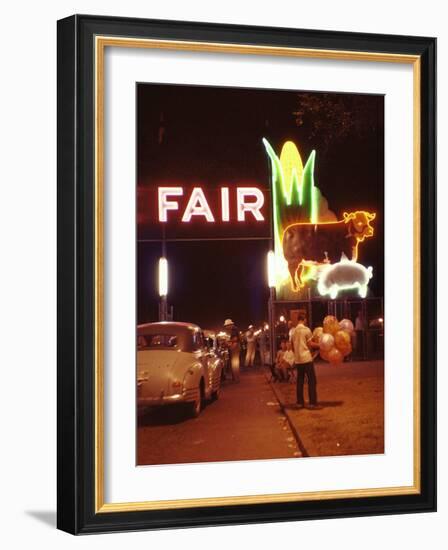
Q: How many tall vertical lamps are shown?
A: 2